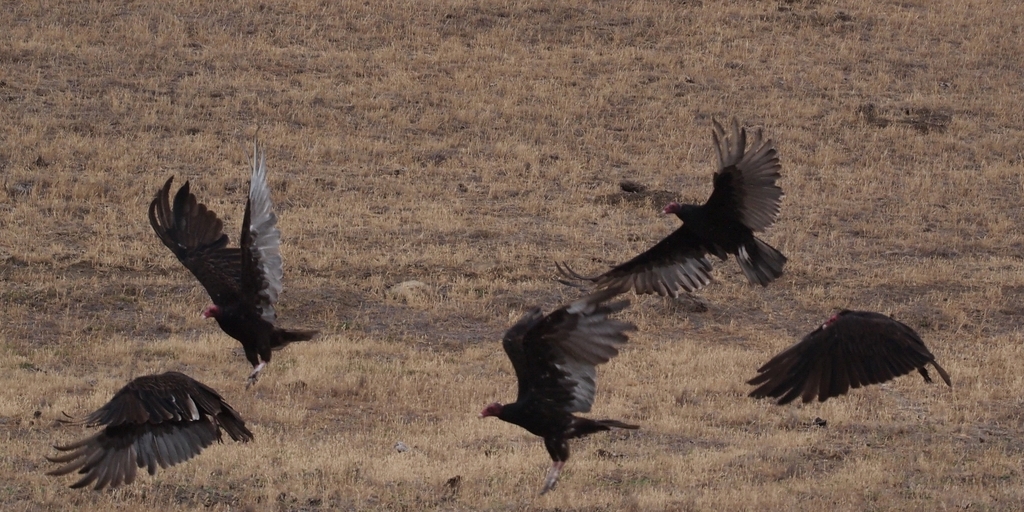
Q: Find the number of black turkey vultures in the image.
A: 5